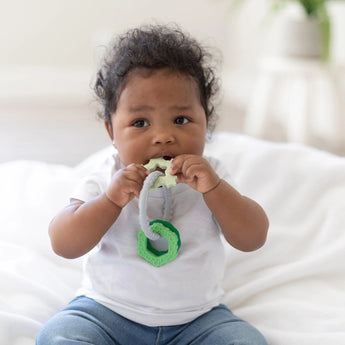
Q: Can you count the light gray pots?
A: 1